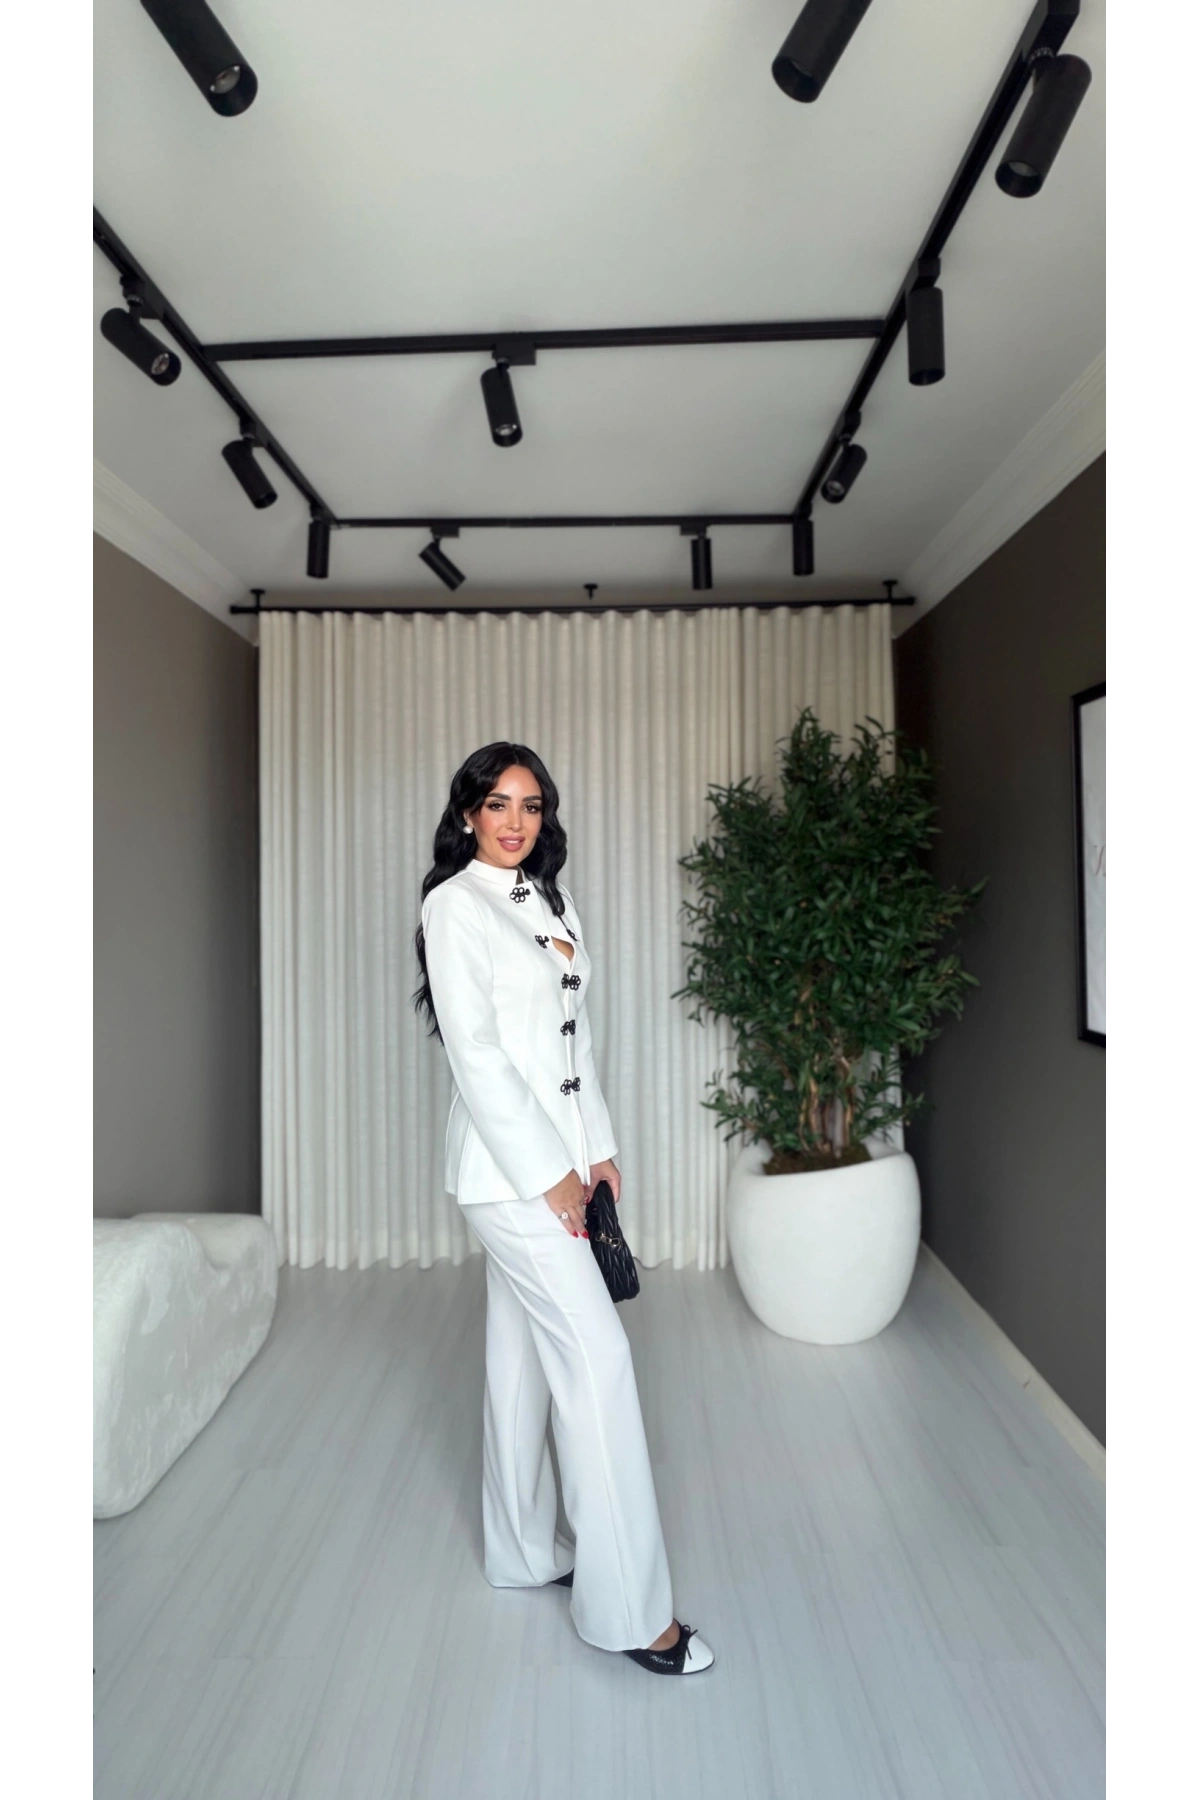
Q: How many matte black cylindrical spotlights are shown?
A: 12